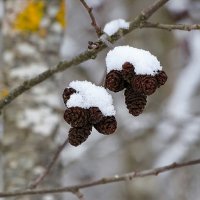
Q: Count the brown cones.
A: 10